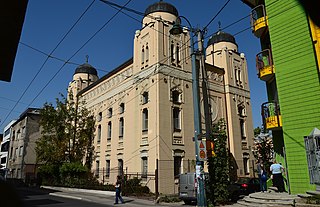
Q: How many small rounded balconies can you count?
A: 3